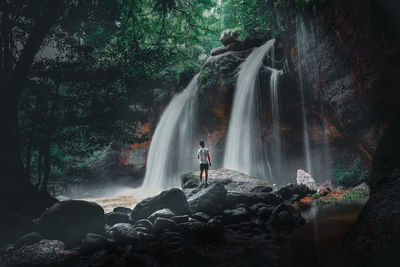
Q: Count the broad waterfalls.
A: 2